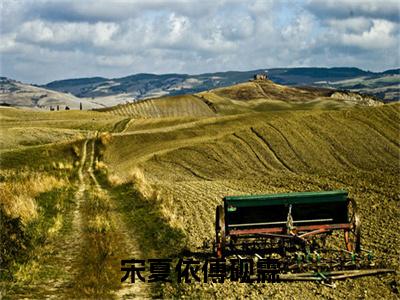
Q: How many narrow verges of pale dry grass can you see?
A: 2